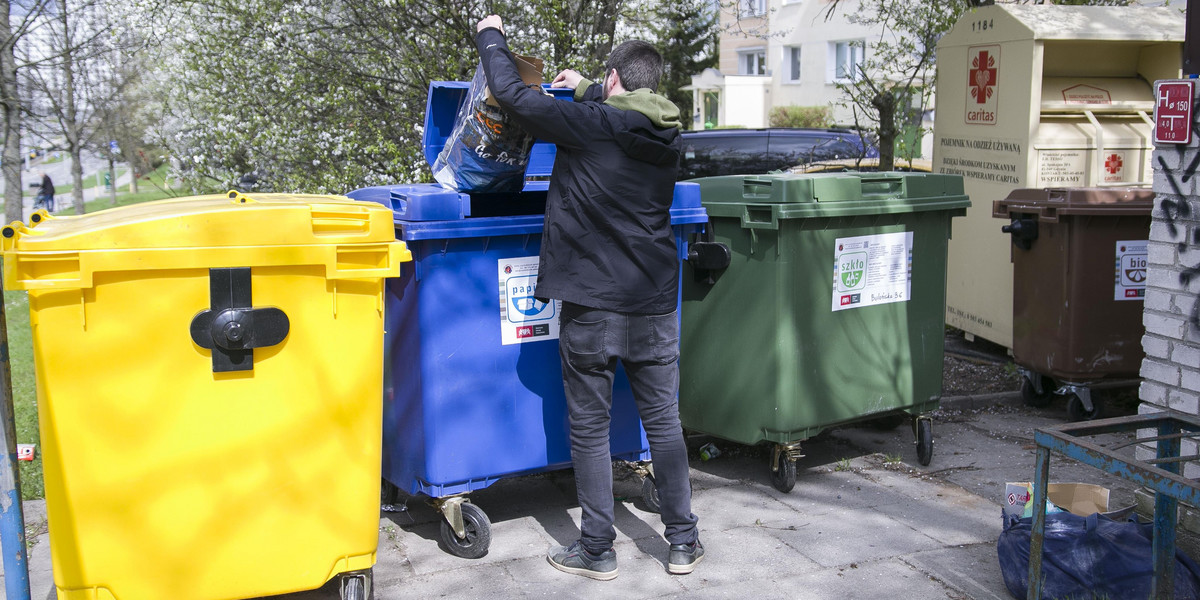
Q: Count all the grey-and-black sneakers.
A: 2